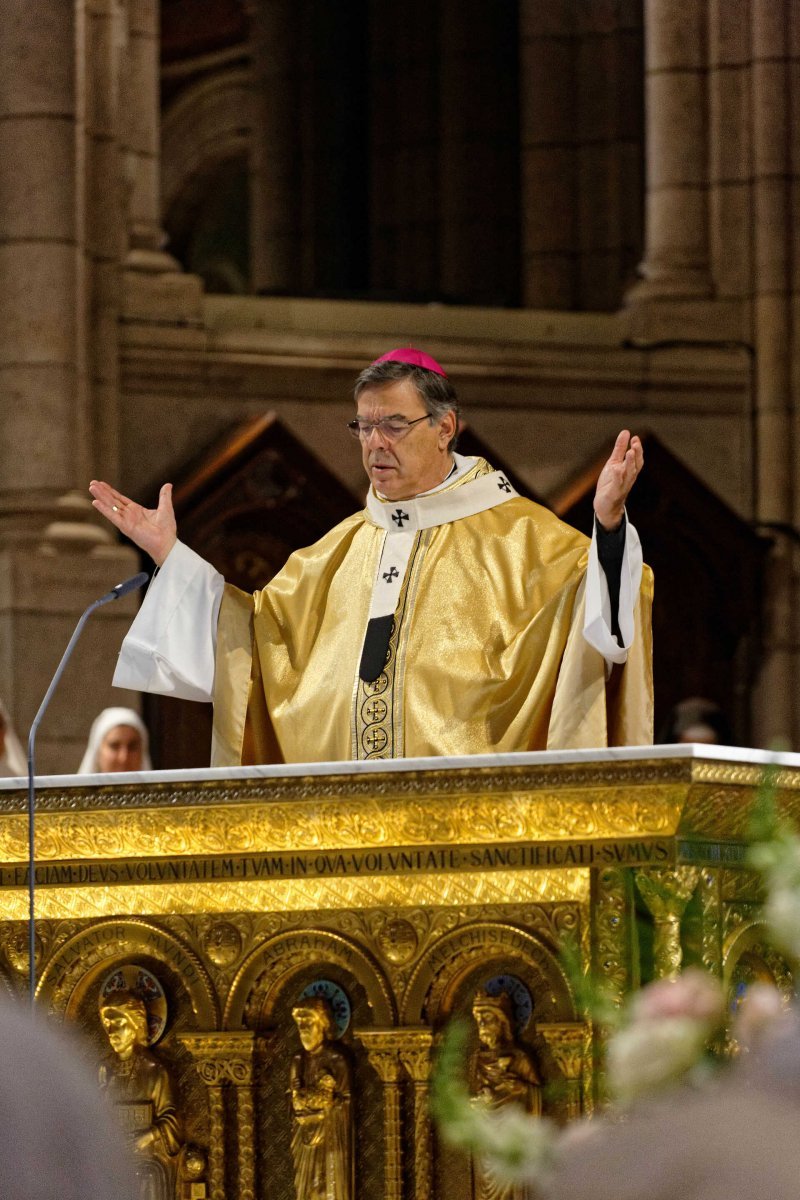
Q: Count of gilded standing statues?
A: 3